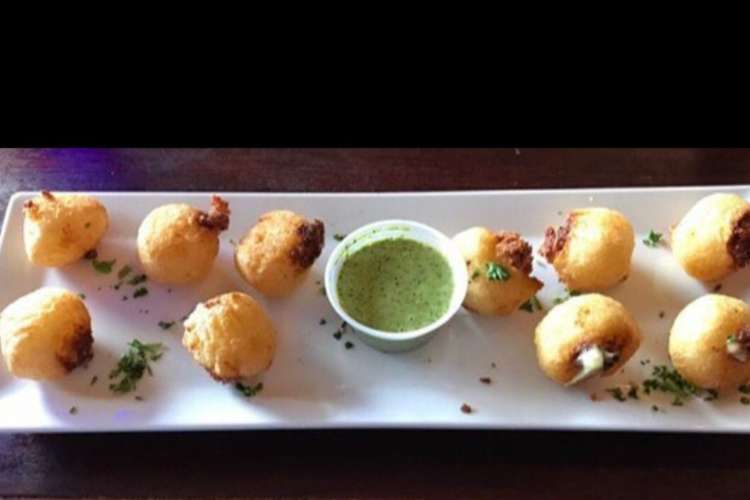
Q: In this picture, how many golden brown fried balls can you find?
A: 10